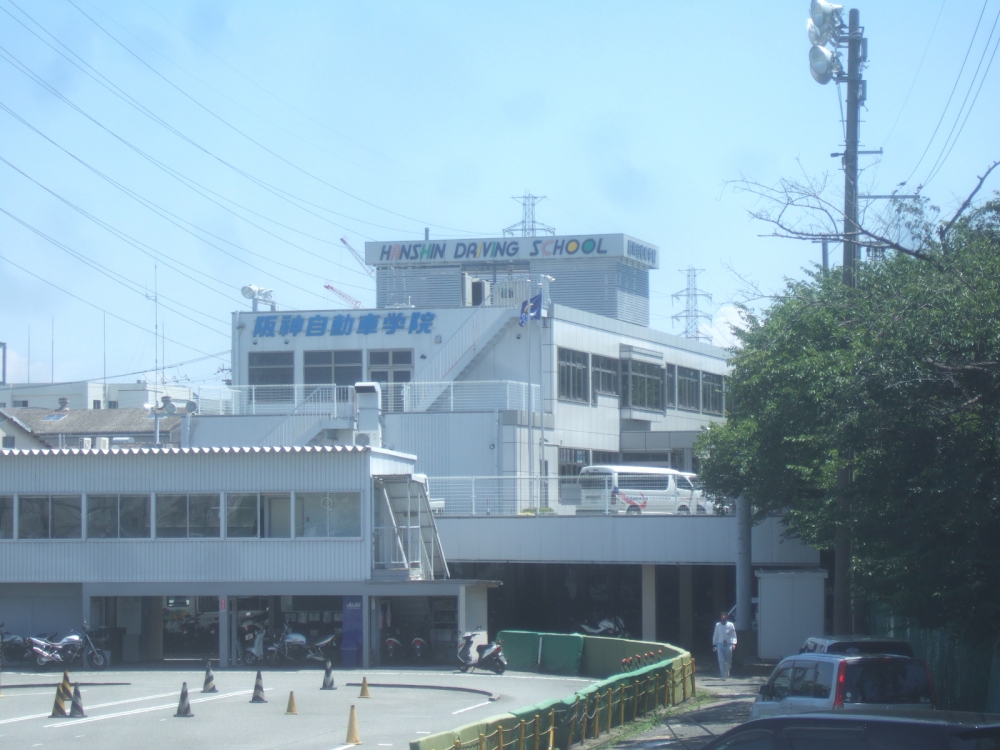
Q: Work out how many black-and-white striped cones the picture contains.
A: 5